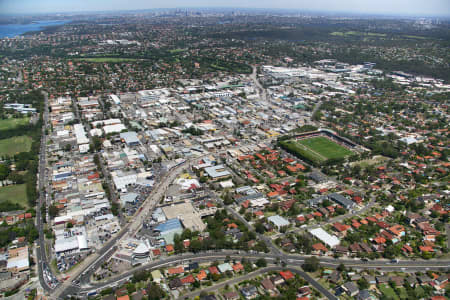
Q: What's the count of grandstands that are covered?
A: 2